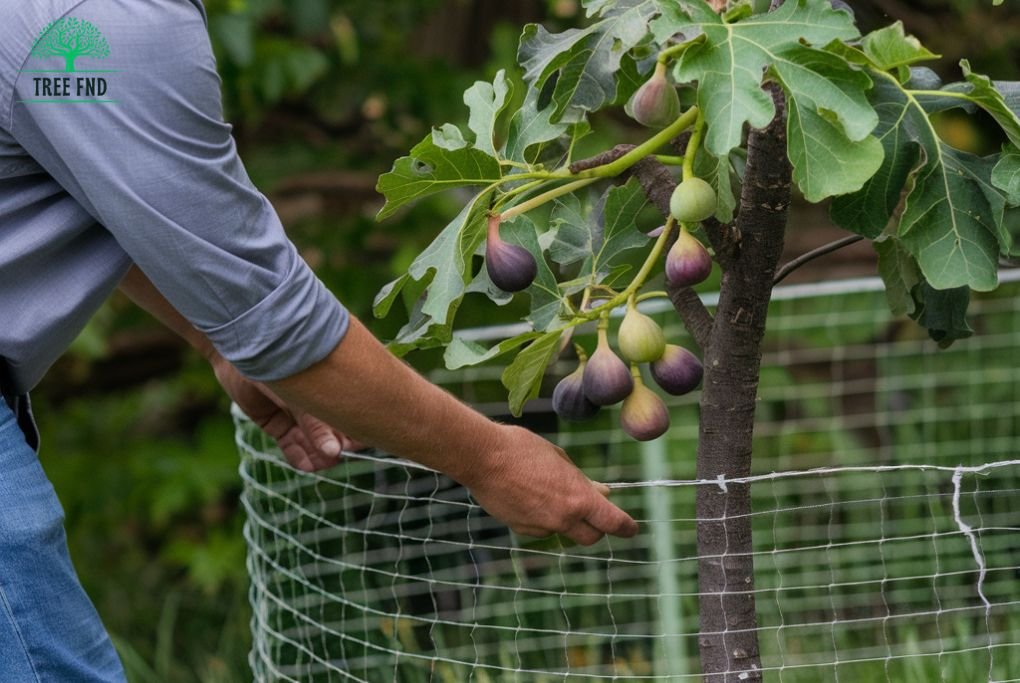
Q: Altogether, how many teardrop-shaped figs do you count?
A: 9